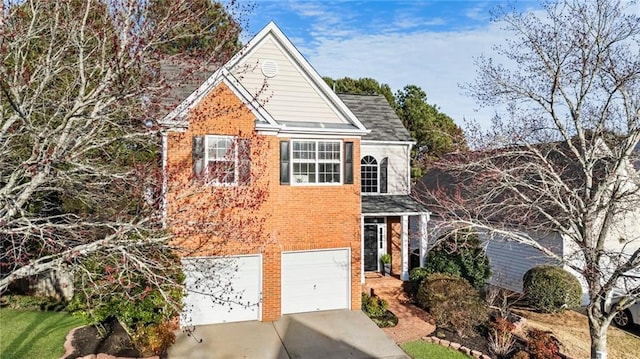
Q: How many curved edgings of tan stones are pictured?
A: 2